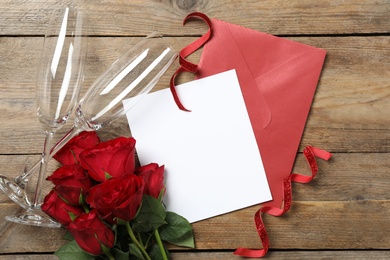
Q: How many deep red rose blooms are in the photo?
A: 7